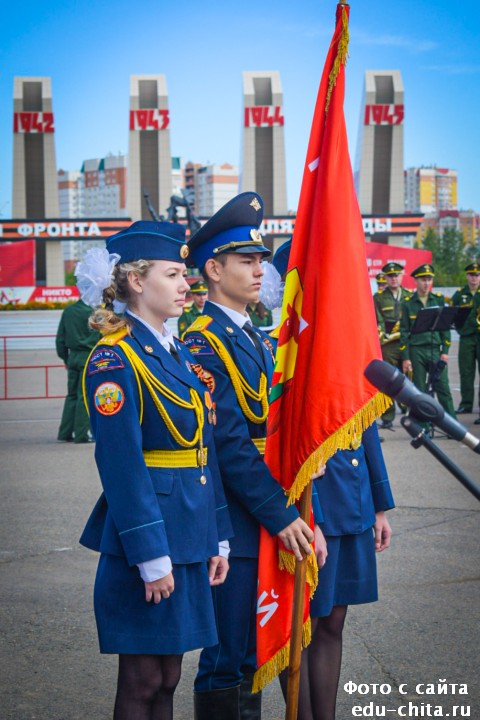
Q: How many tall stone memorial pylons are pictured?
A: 4